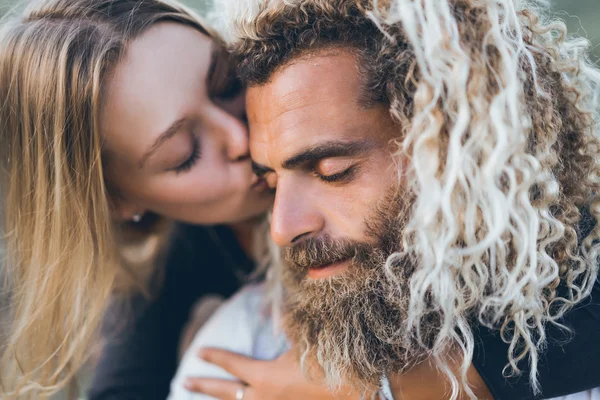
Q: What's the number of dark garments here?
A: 1